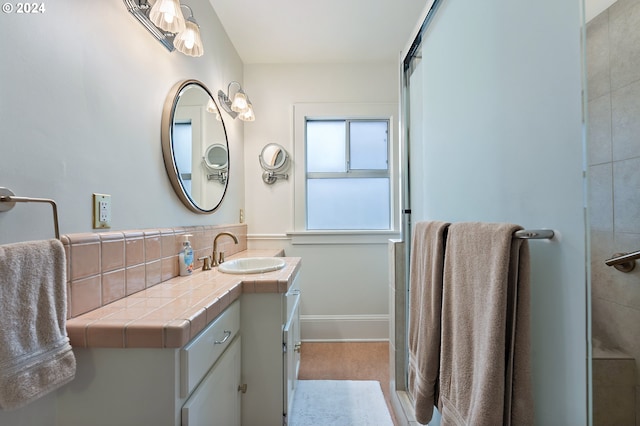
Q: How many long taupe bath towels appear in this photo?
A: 2